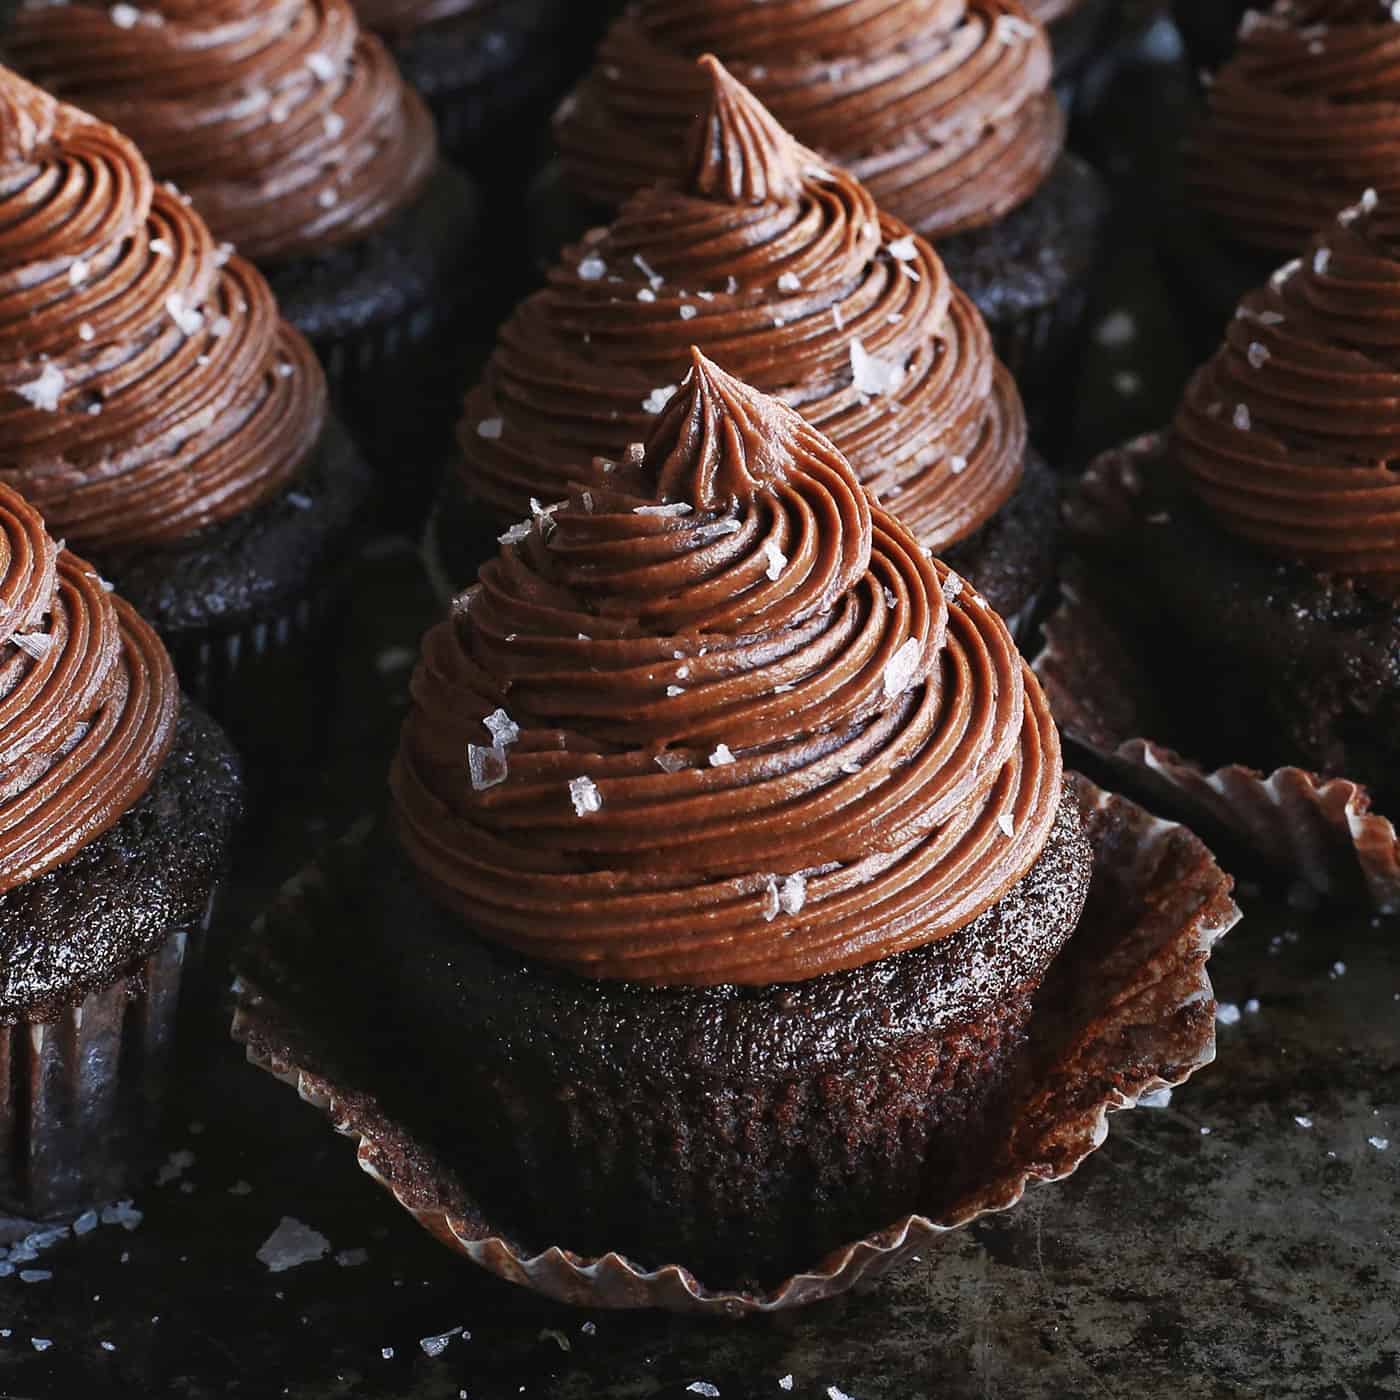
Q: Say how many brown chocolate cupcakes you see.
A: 10